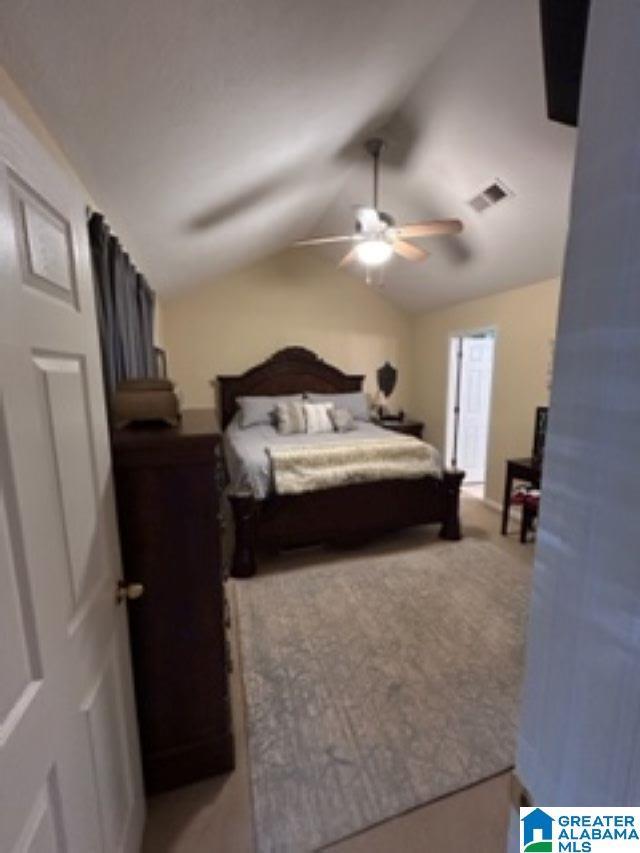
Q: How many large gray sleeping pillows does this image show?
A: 2